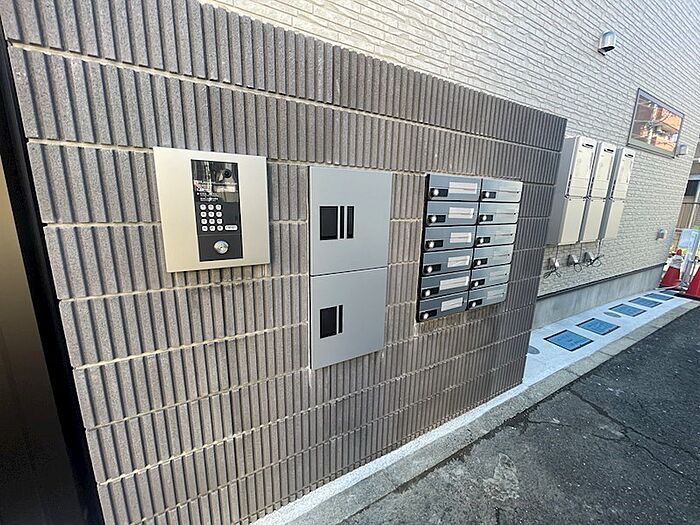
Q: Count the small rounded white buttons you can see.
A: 12